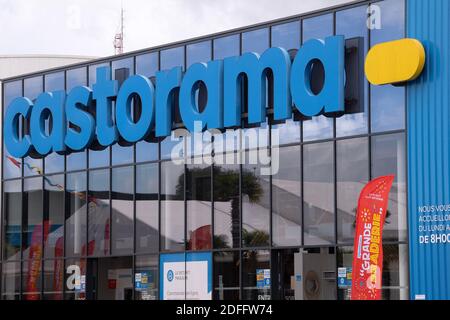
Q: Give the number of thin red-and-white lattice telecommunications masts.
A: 1